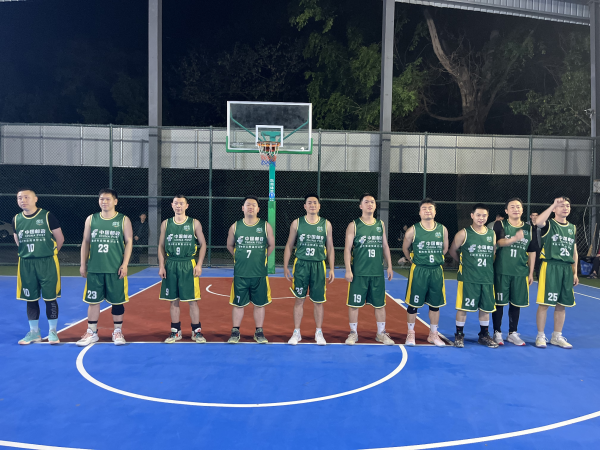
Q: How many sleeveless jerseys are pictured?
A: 10